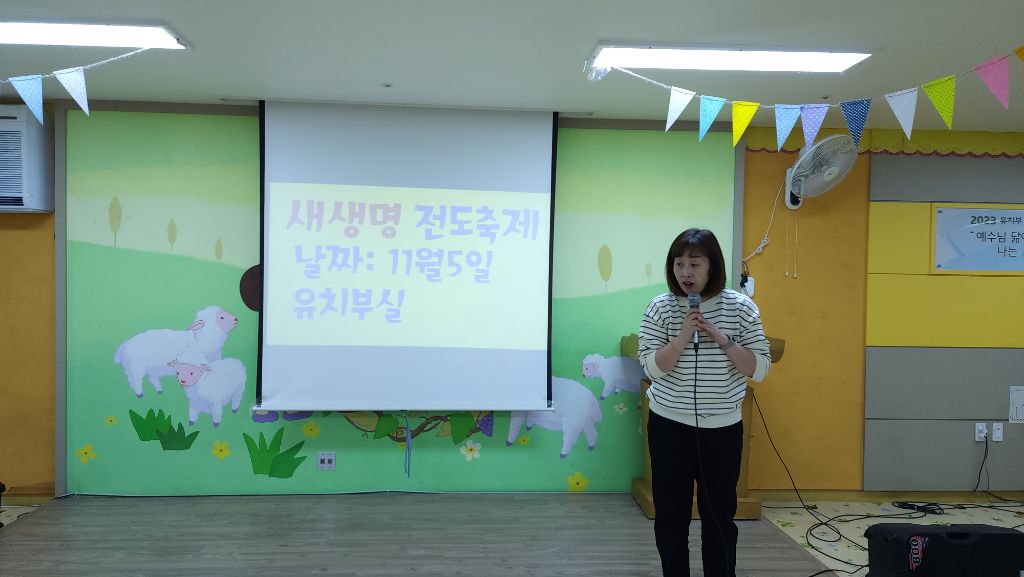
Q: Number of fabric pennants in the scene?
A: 12